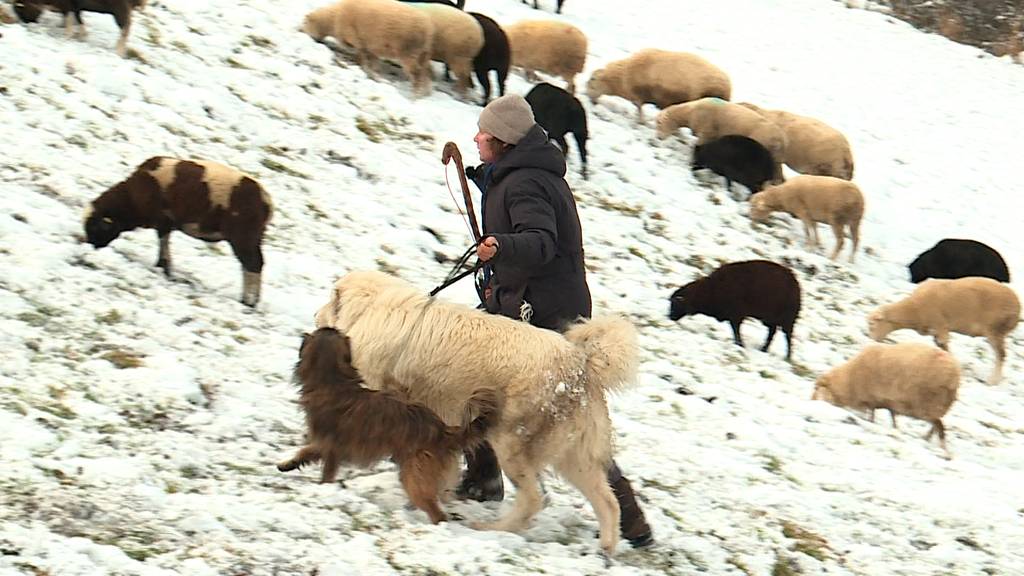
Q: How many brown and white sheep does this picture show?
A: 1